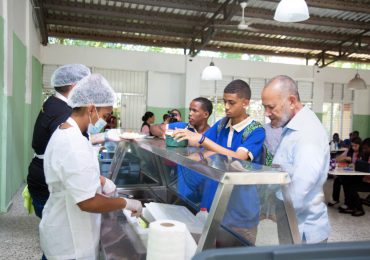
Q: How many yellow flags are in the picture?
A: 0